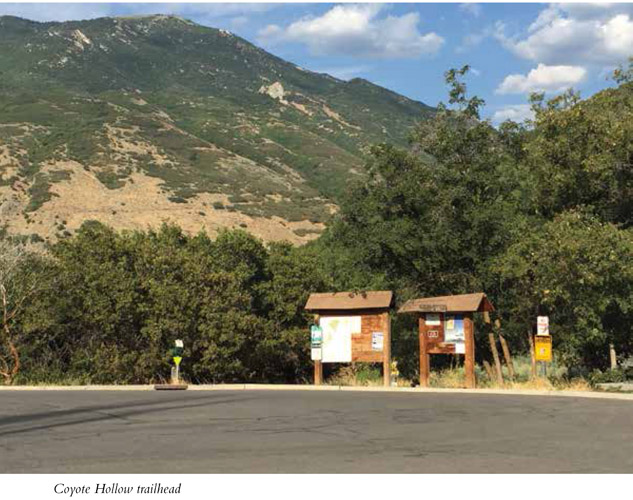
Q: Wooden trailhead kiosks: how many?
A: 2